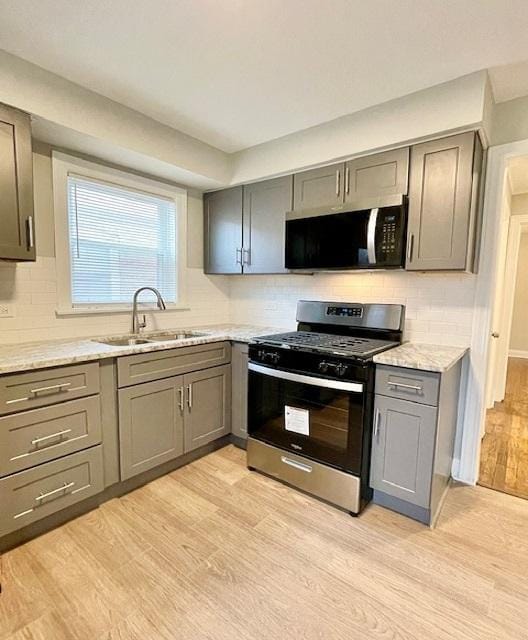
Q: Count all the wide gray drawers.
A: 3